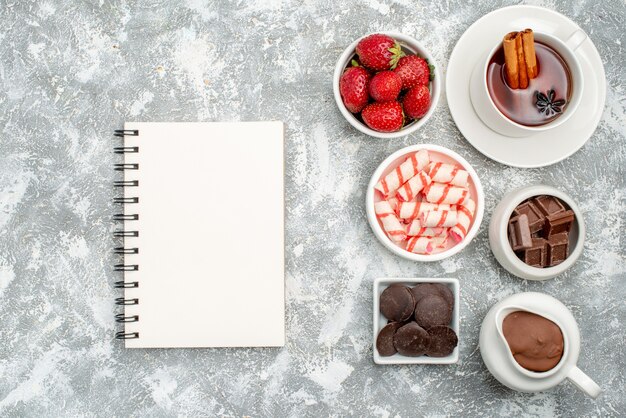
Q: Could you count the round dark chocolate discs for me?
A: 7